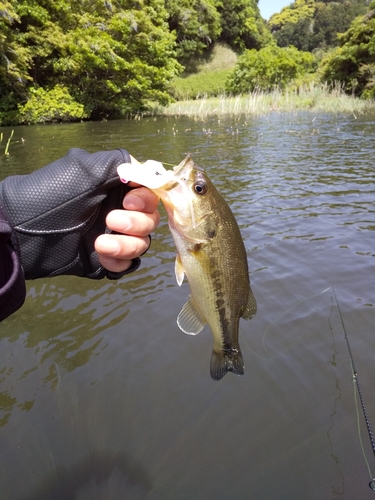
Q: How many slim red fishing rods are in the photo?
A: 0